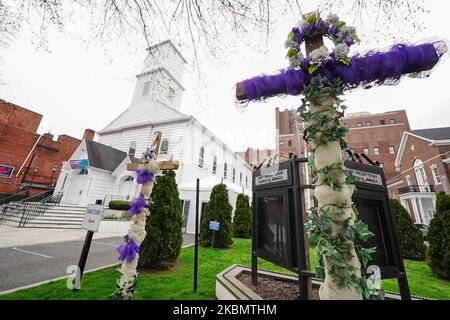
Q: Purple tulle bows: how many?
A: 3